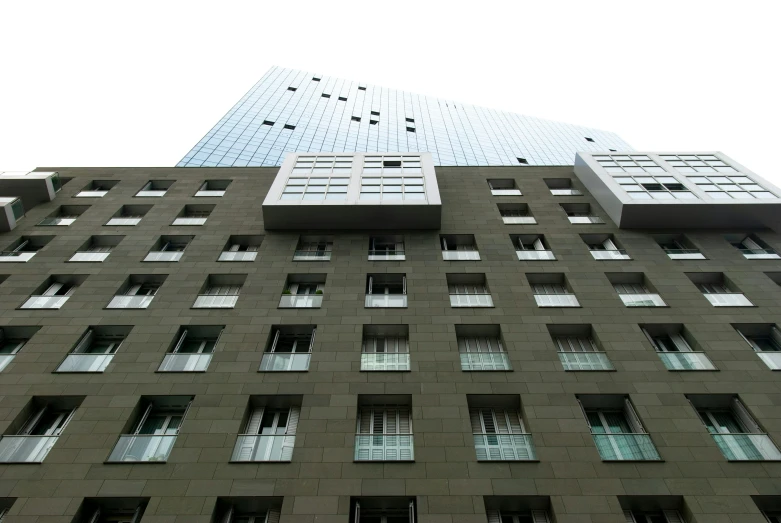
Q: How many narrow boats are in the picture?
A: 0